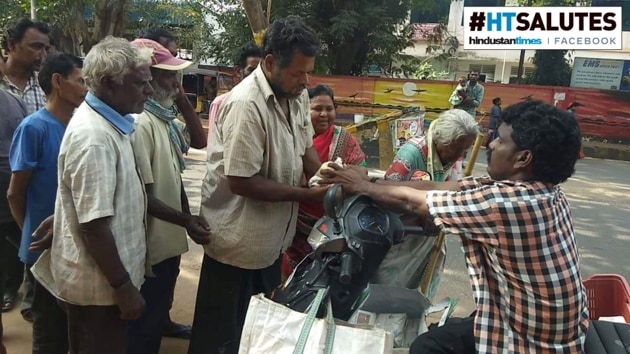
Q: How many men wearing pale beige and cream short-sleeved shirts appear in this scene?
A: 3